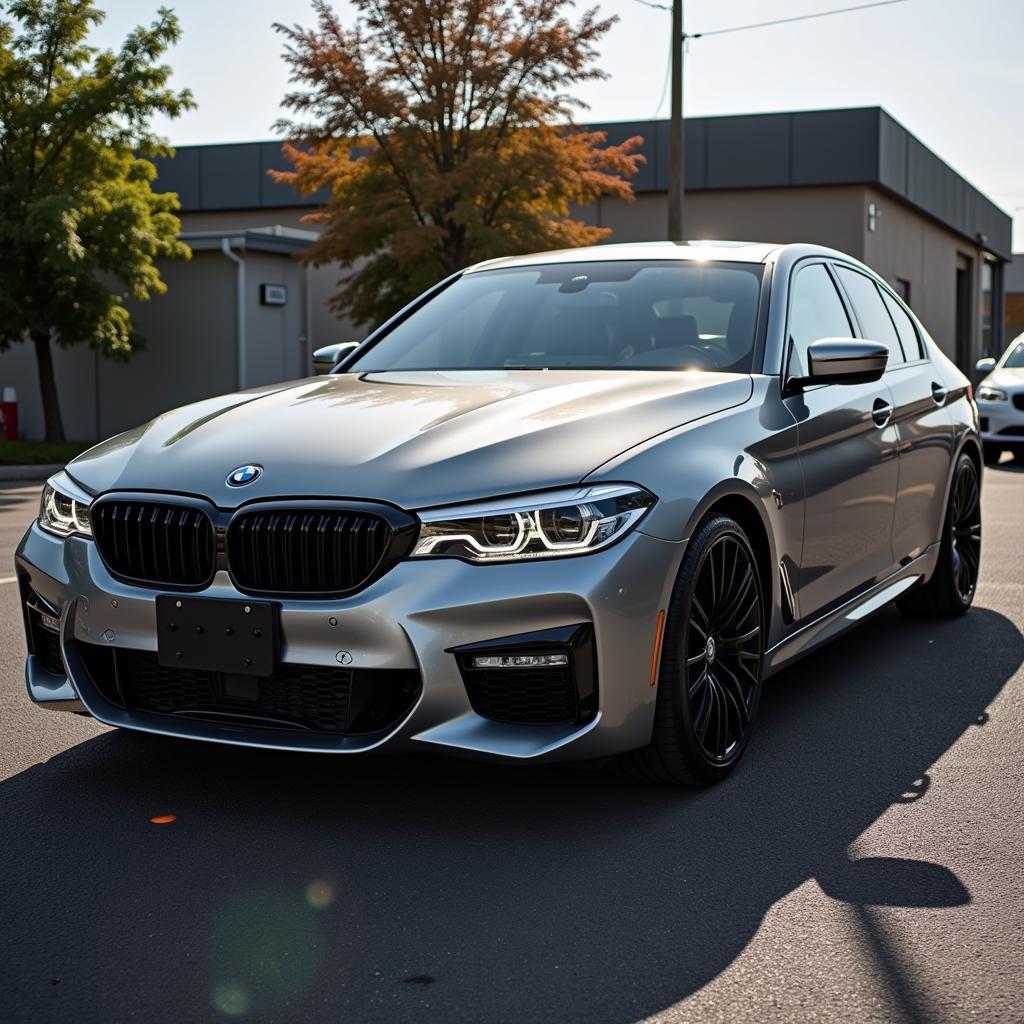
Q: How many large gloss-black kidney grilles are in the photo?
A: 2